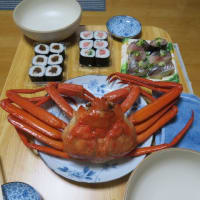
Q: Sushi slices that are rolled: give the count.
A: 12